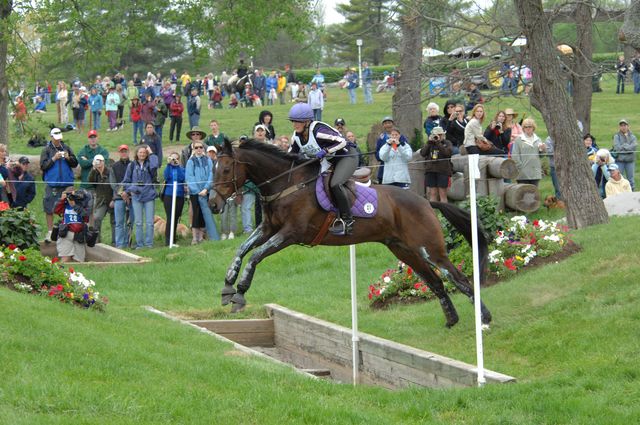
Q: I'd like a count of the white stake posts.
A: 3